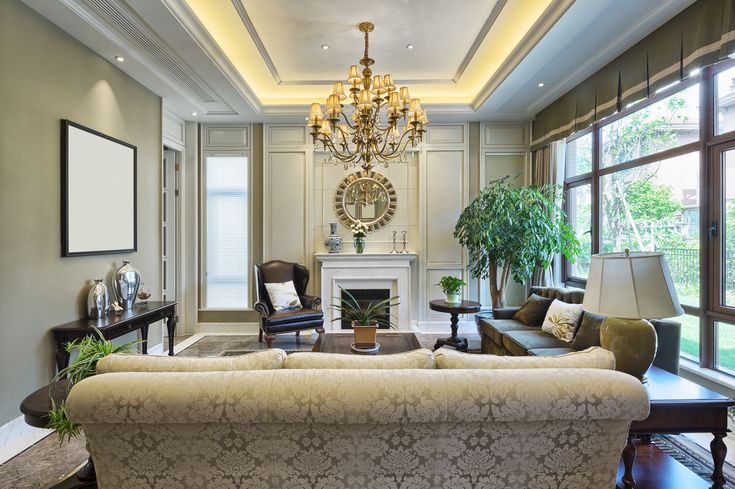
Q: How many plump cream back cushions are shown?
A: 3